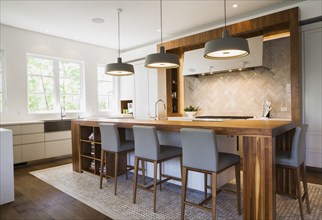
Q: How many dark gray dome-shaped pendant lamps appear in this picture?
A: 3